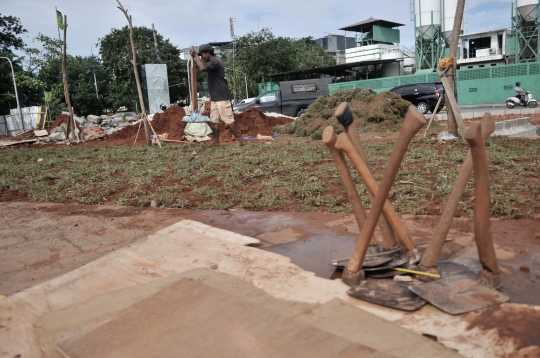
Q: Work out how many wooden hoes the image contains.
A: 6